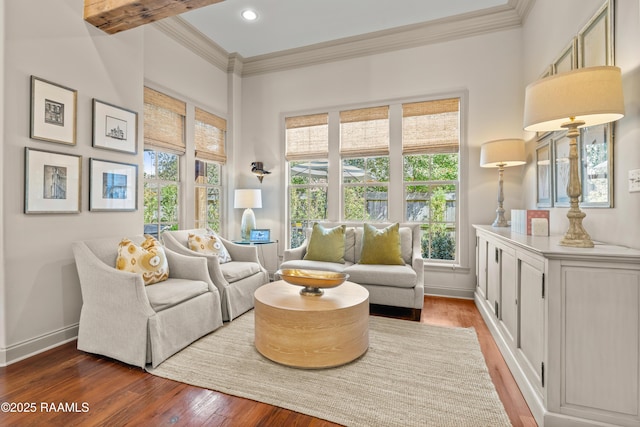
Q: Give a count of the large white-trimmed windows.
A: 5